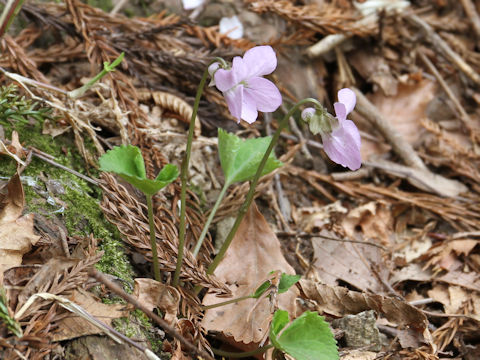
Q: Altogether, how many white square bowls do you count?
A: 0